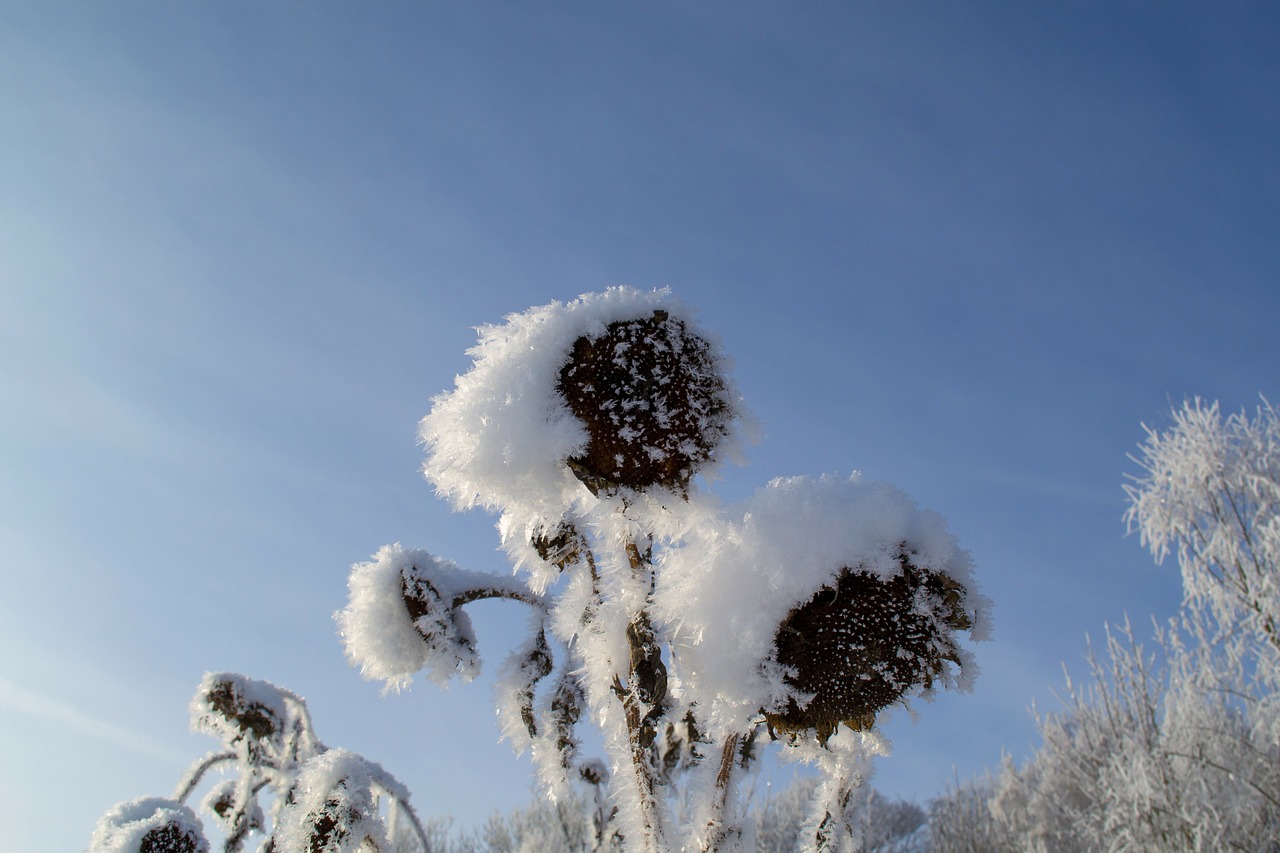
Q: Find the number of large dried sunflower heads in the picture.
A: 2